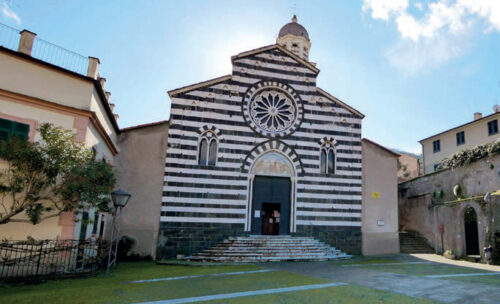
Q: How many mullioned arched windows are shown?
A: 2